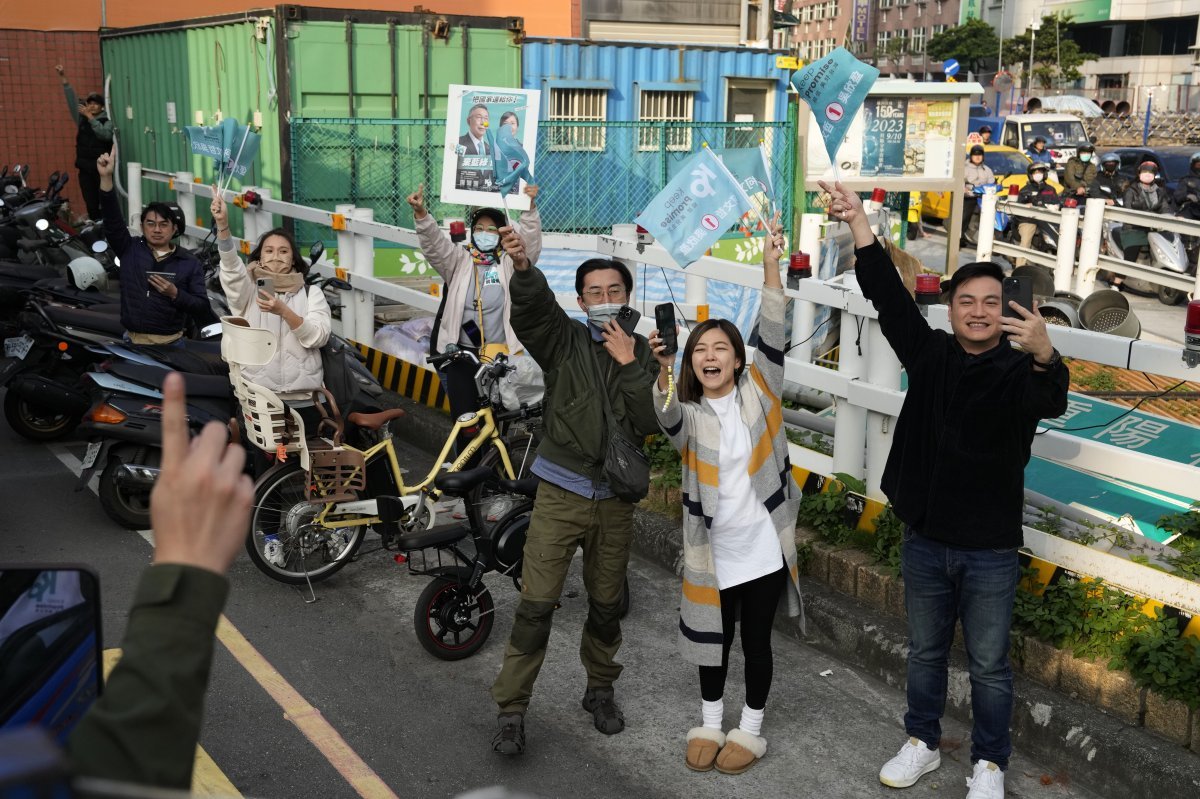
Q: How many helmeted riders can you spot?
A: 8